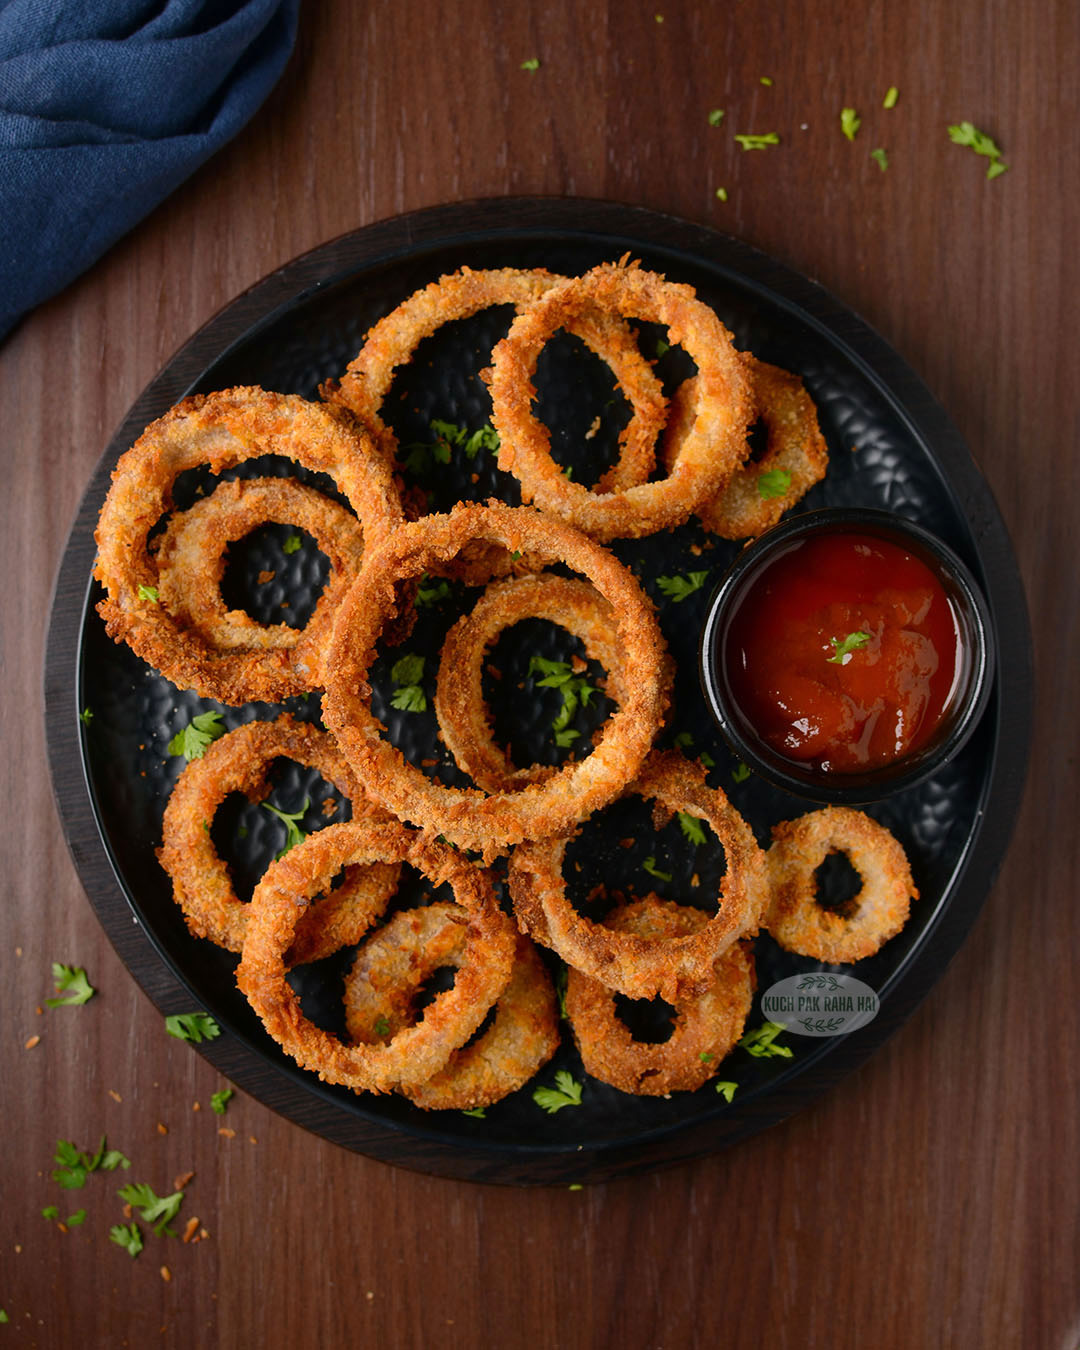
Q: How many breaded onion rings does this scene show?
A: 13